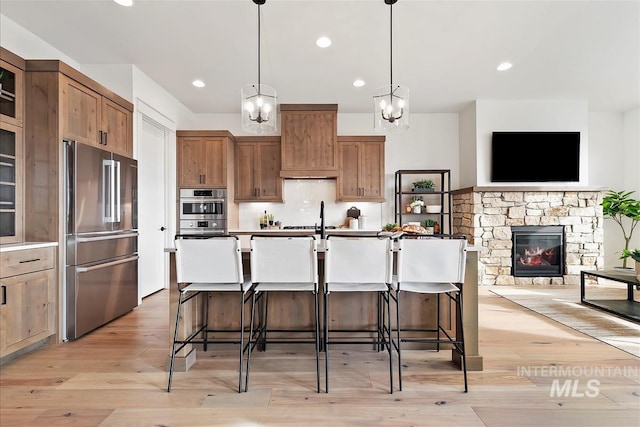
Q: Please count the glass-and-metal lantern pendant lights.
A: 2